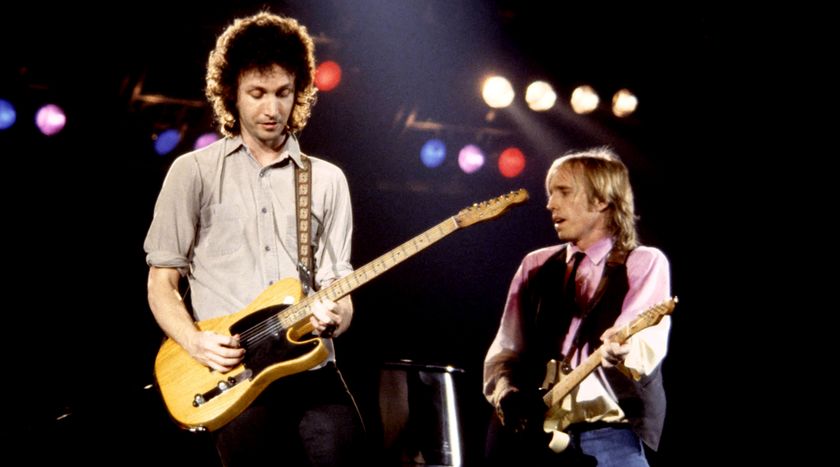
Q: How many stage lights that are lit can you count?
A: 12